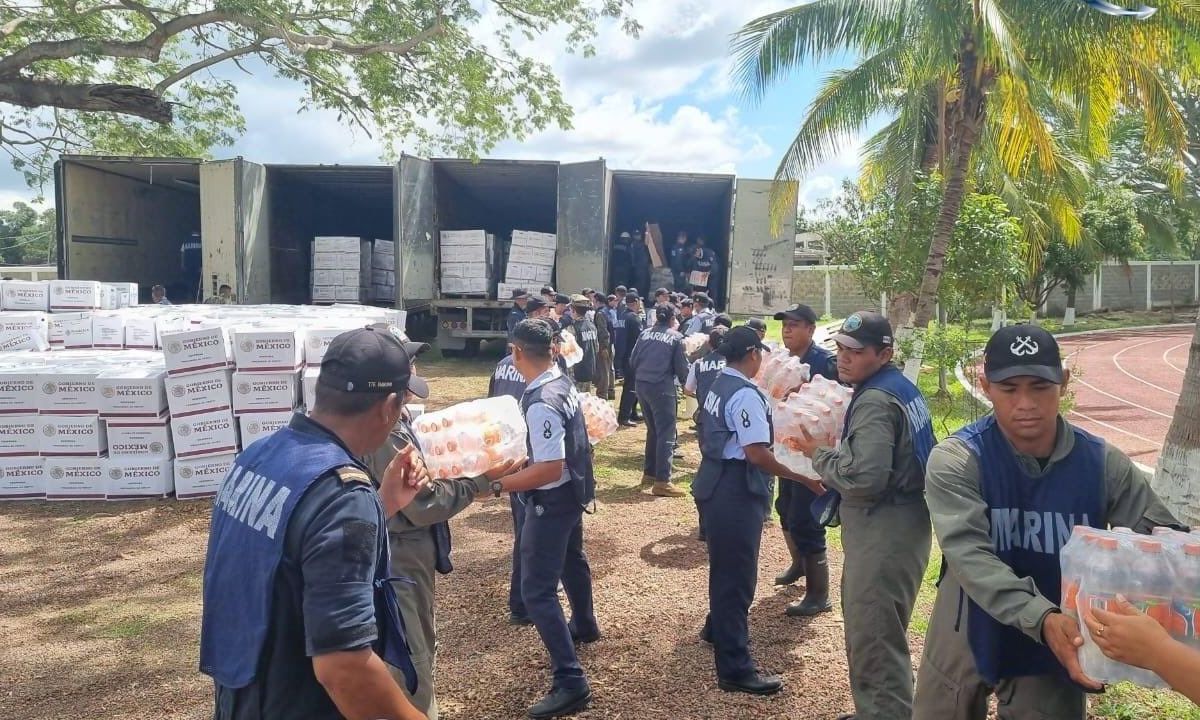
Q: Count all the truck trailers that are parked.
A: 4